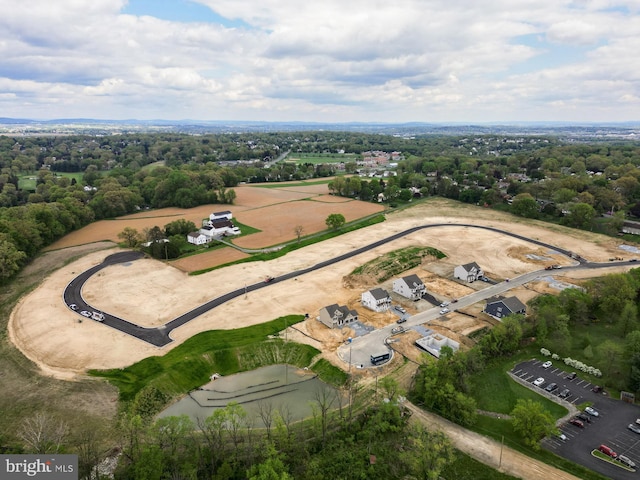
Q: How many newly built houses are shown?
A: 5